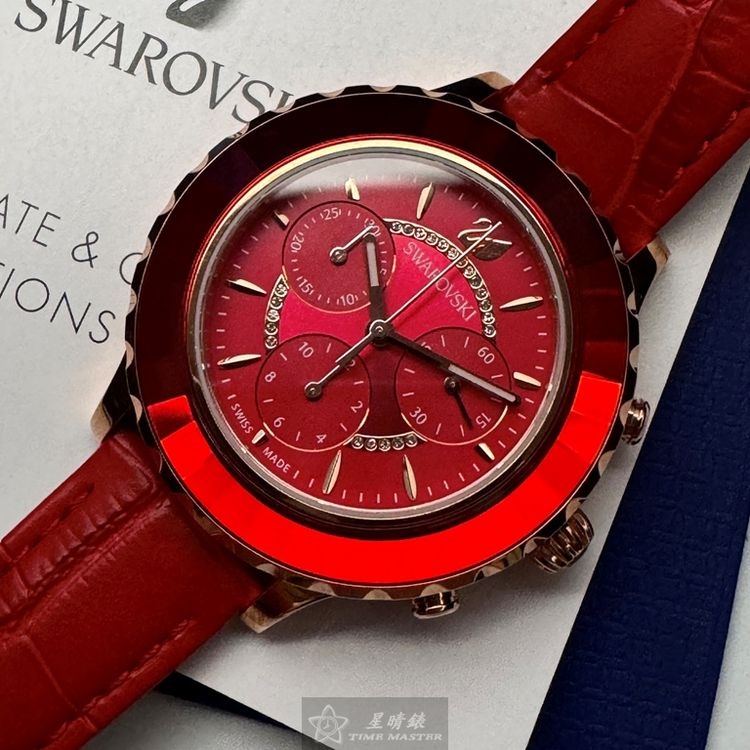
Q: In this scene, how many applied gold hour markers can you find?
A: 11